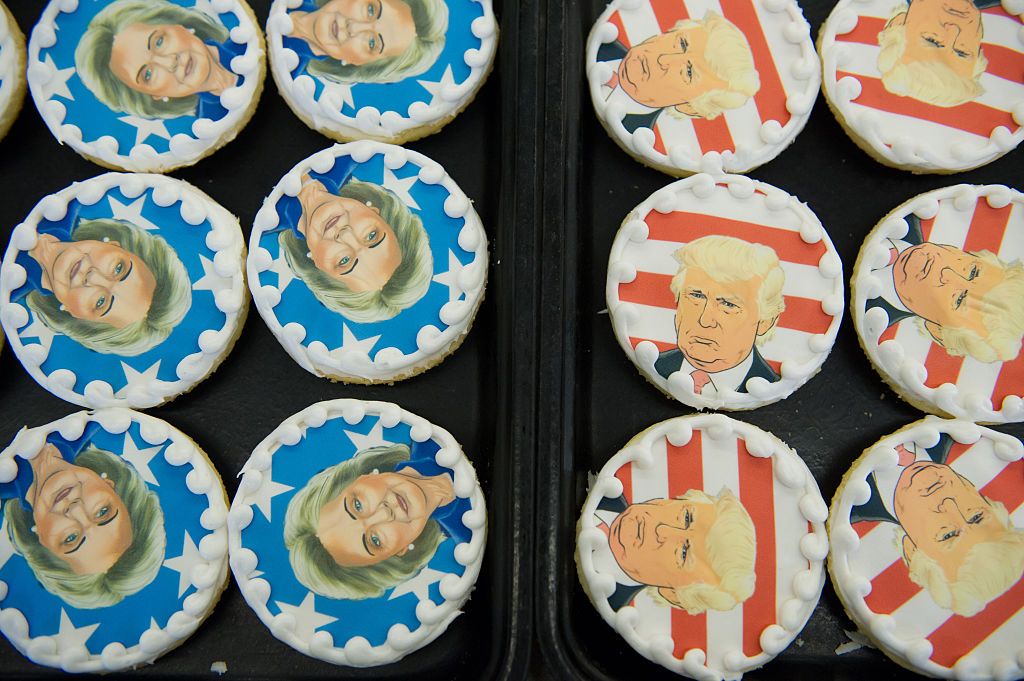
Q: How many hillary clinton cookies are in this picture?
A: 6